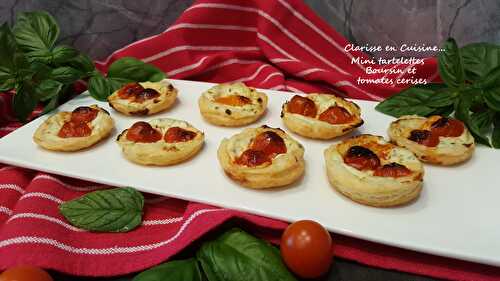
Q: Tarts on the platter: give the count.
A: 8